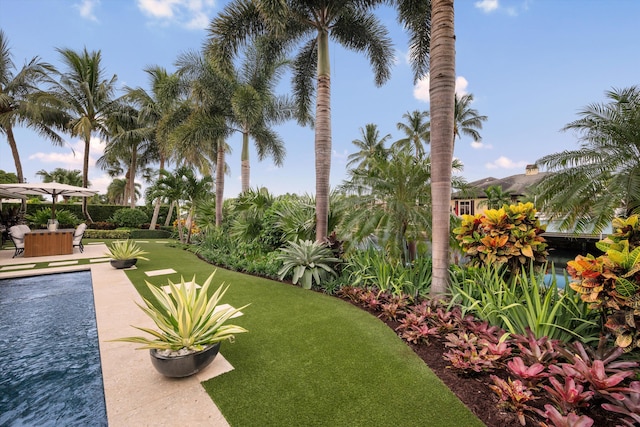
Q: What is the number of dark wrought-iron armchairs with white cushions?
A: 2